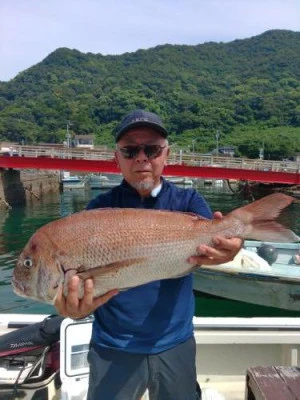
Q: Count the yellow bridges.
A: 0